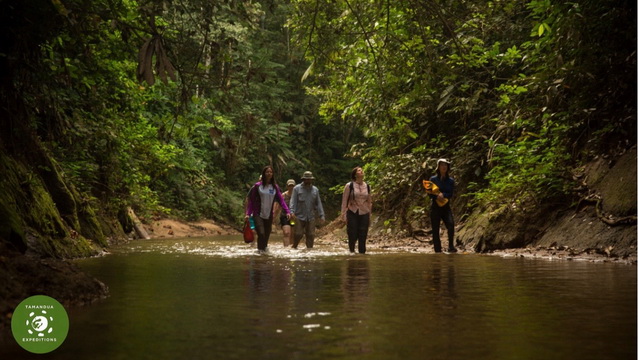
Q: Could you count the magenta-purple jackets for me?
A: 1